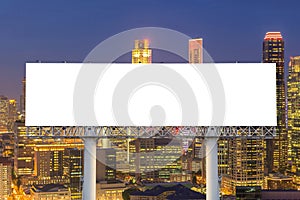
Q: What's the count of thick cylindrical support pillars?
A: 2